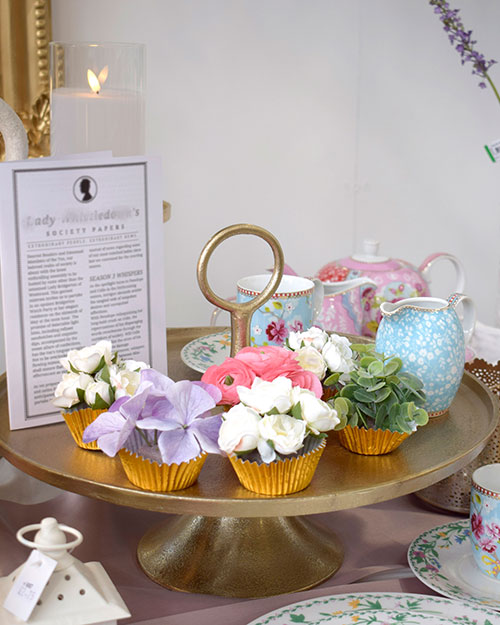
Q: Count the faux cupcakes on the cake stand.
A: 6